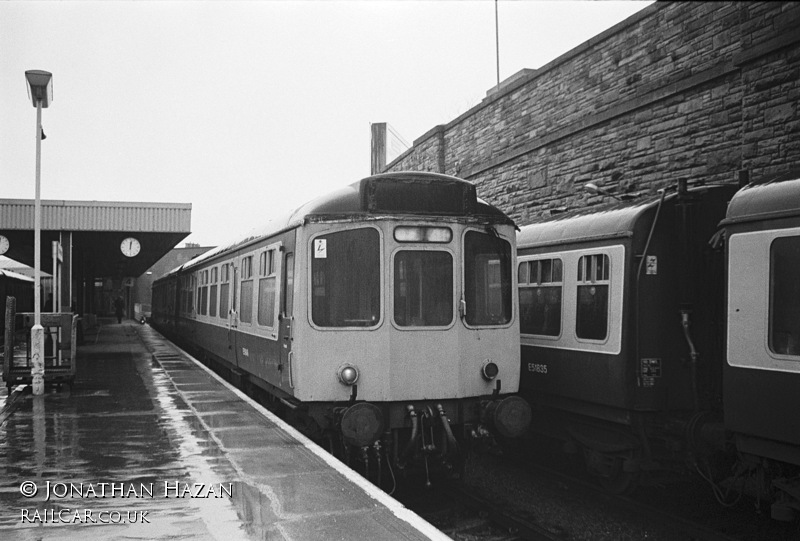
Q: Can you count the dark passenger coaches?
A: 2